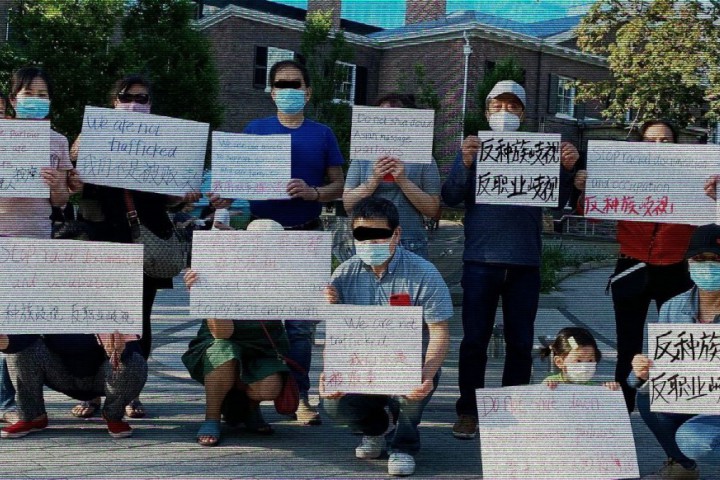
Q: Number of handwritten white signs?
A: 11